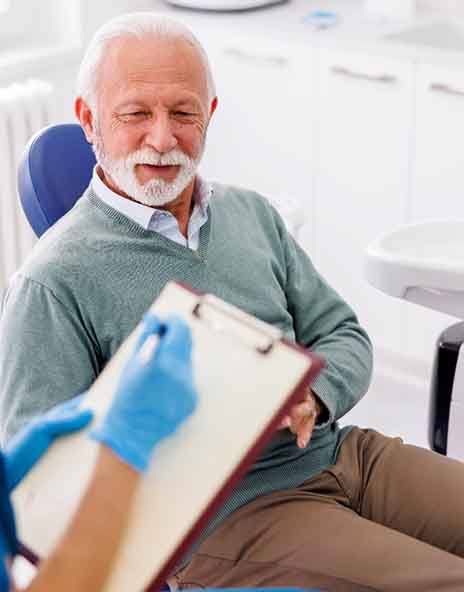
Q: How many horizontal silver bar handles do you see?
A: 3